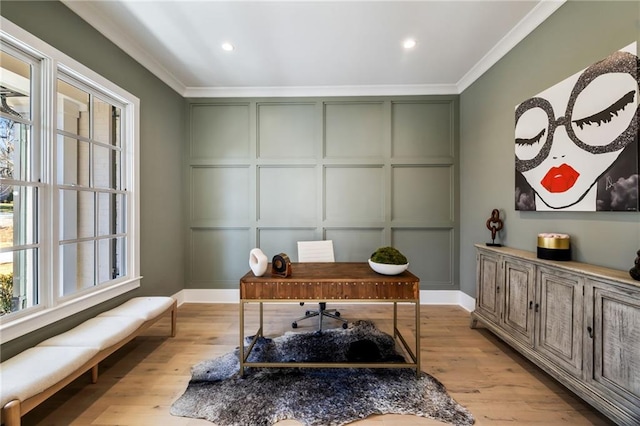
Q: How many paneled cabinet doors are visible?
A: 4